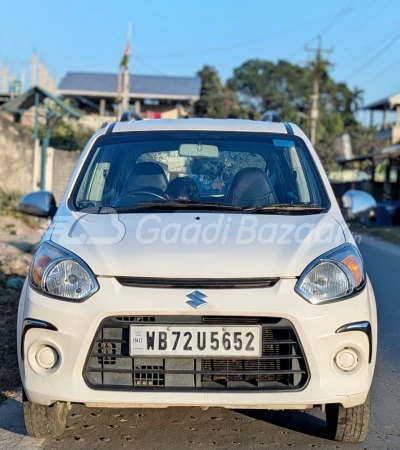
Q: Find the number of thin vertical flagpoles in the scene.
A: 1